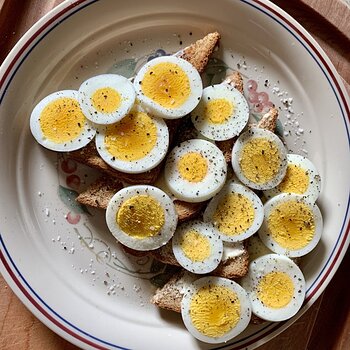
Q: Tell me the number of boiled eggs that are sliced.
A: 14